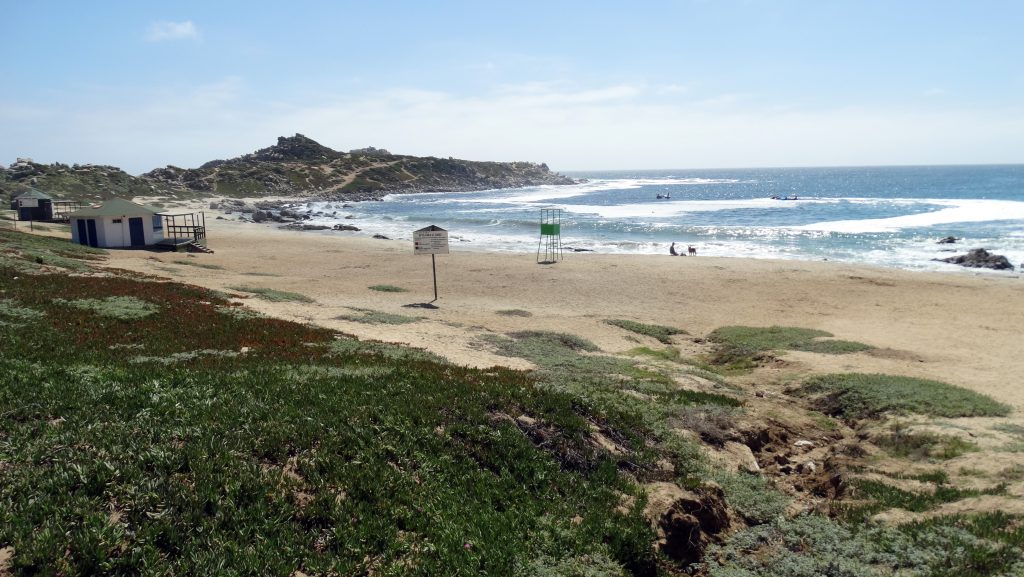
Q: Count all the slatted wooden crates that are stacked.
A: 0